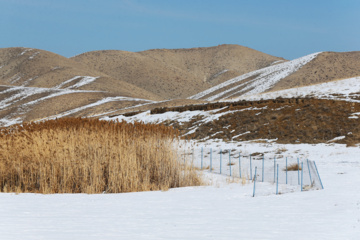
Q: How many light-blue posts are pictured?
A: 15